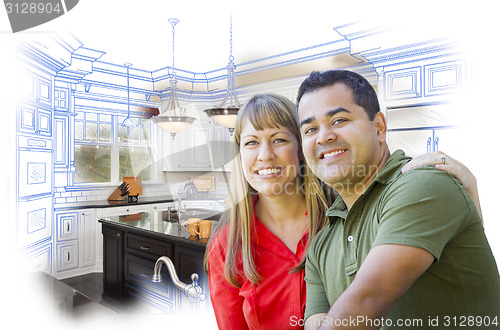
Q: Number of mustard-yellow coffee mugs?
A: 2